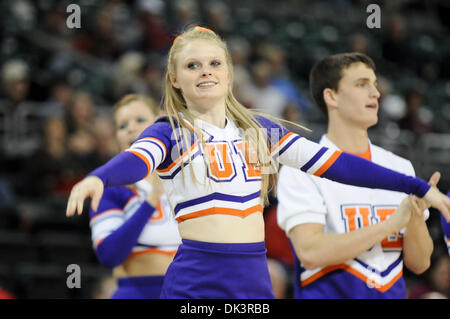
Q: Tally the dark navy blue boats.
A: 0